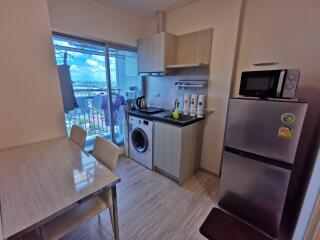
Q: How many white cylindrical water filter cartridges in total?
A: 3